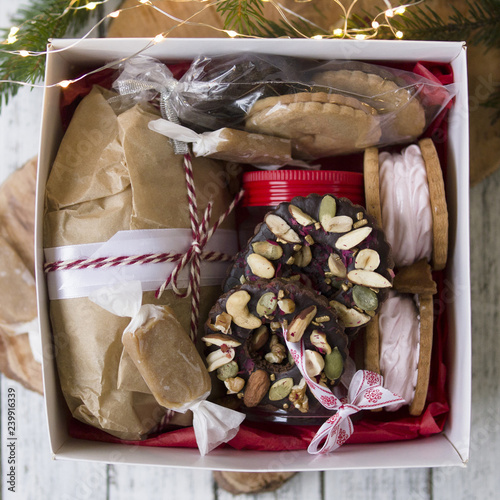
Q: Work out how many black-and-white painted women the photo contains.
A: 0